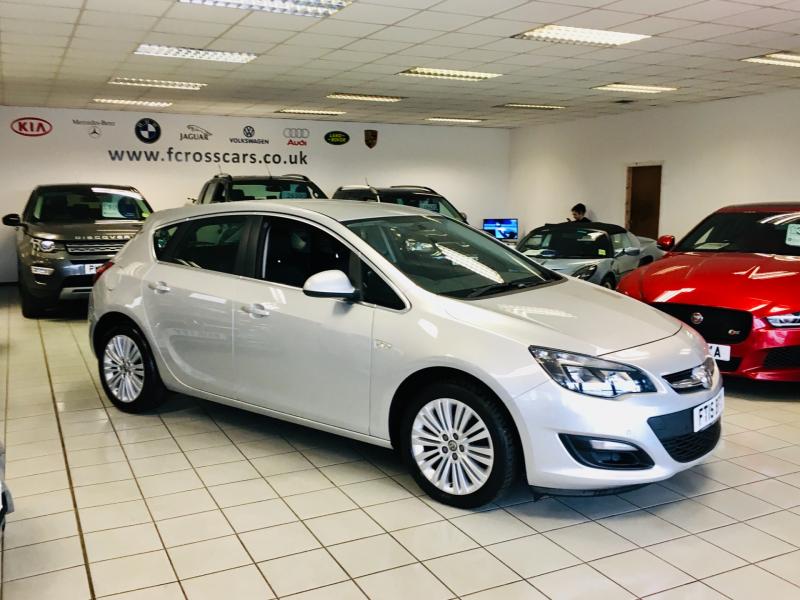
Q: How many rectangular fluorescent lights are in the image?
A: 12